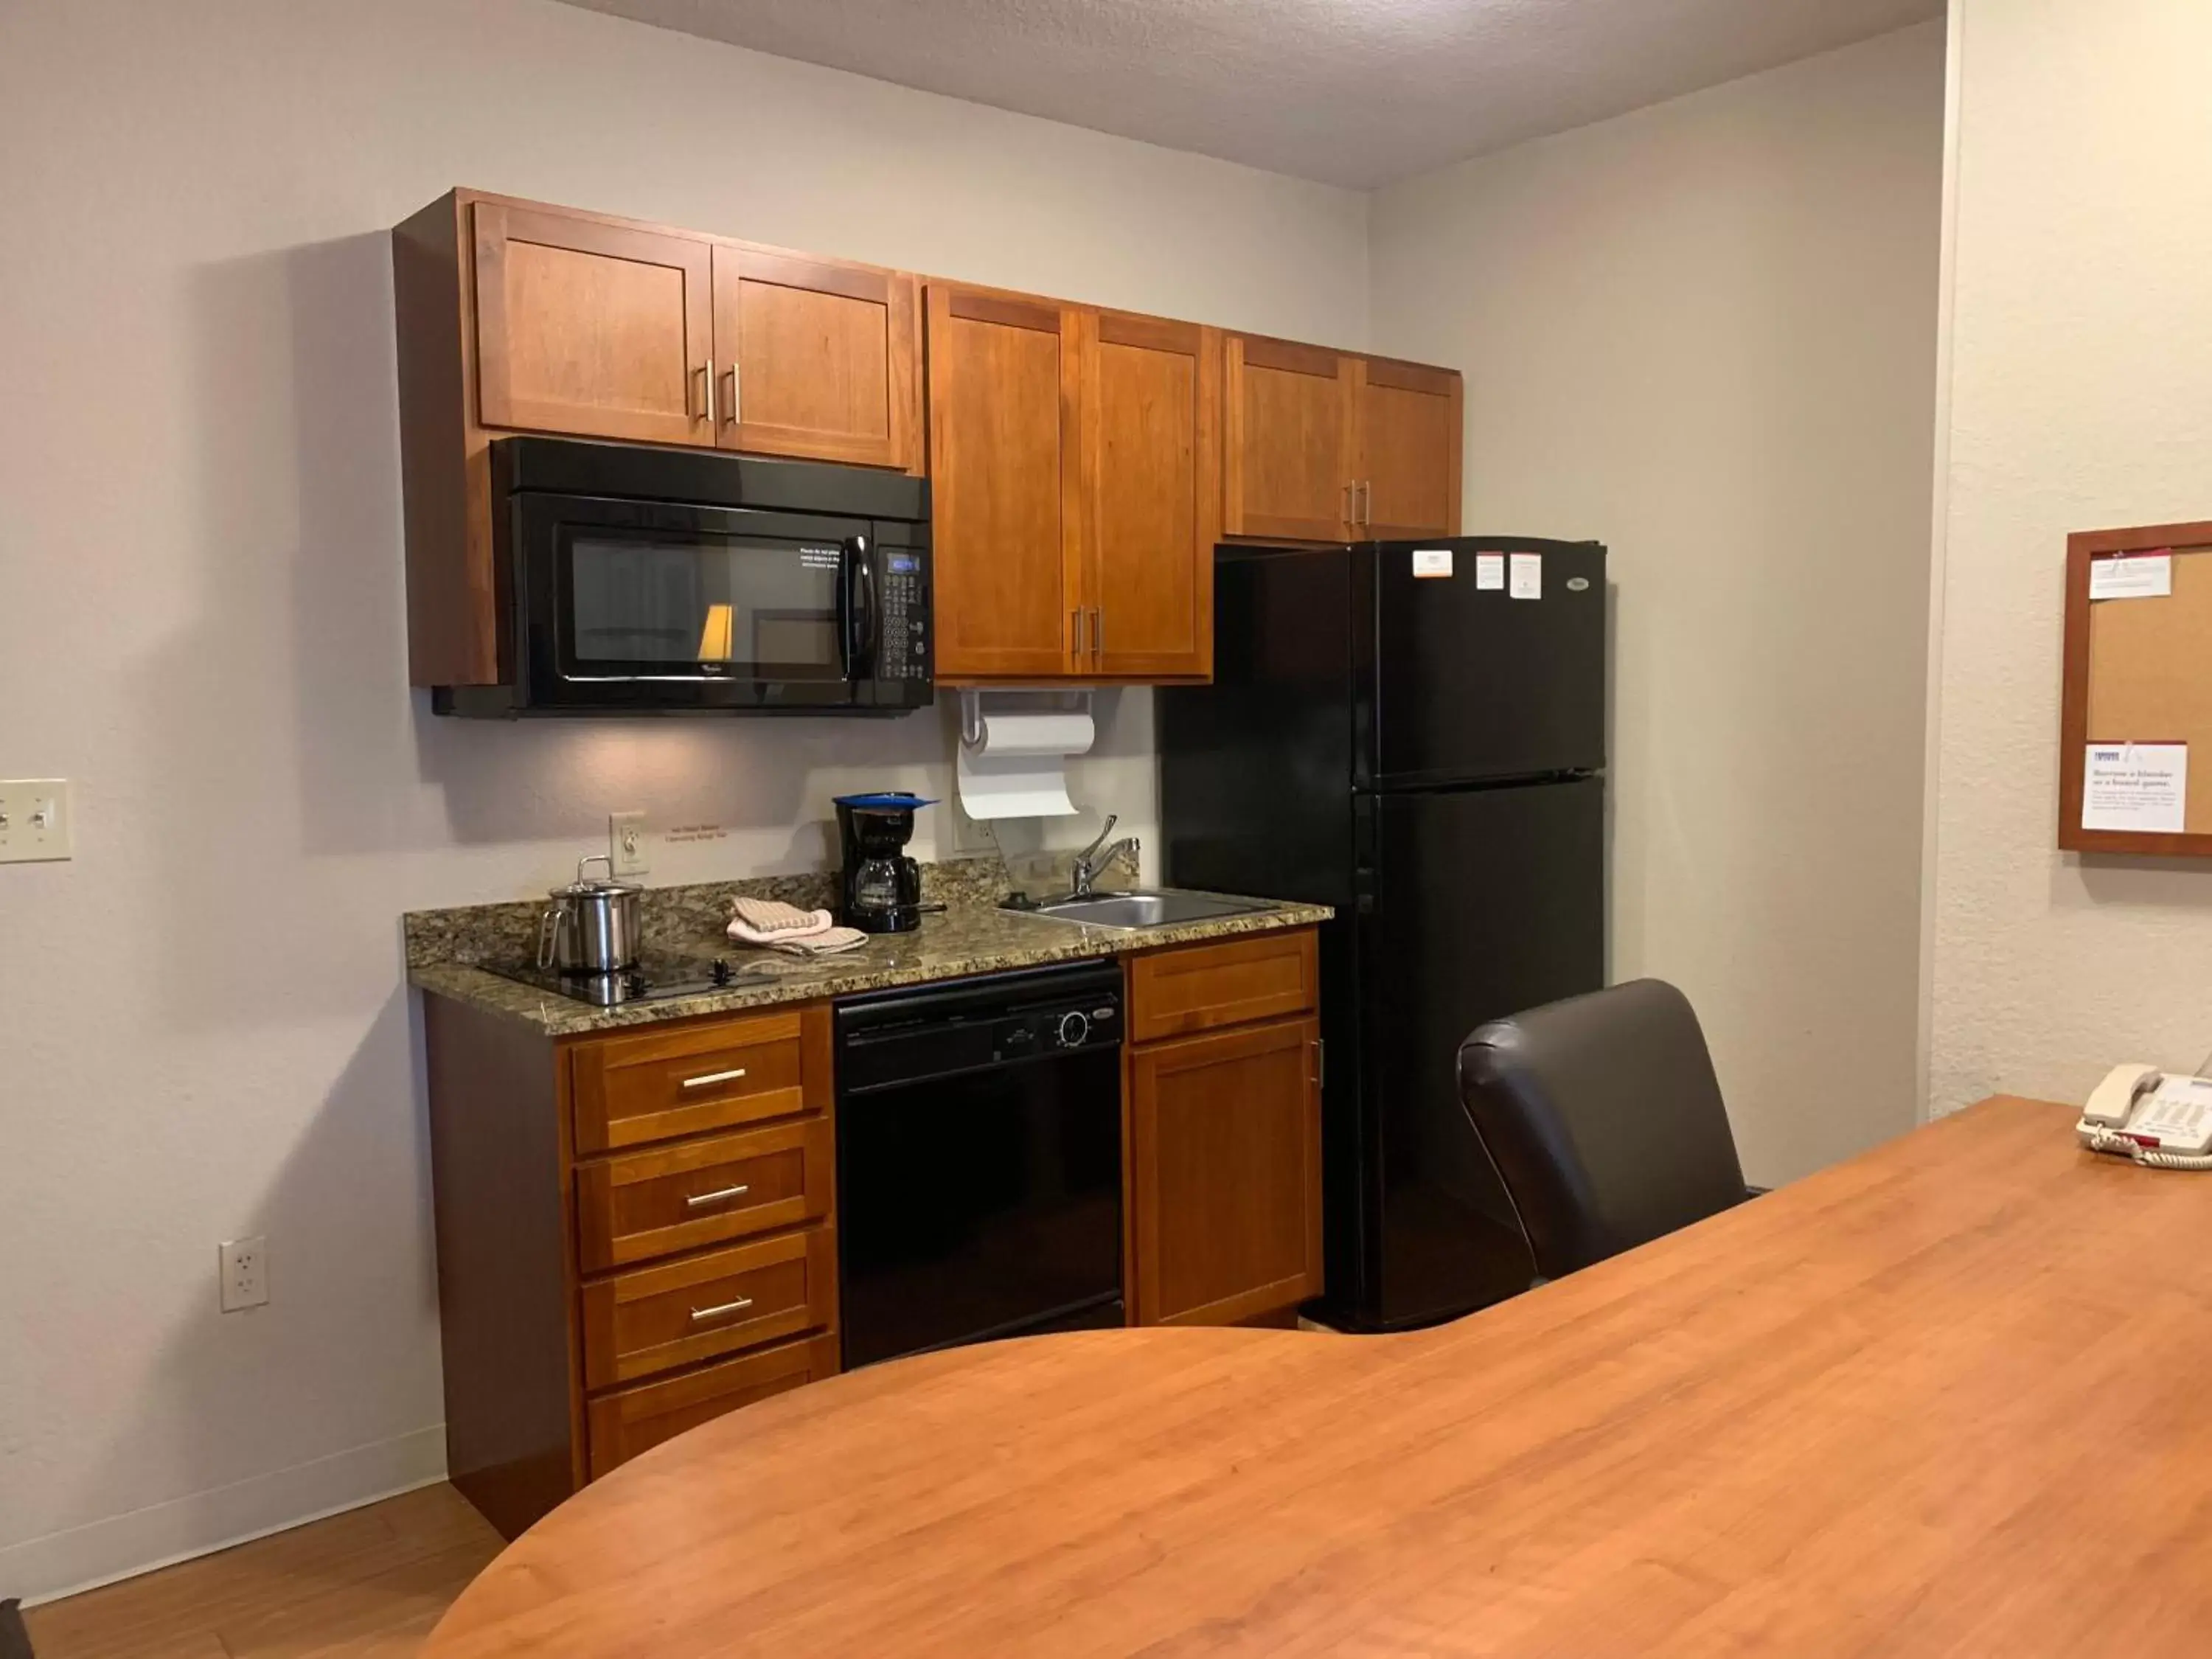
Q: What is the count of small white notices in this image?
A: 5